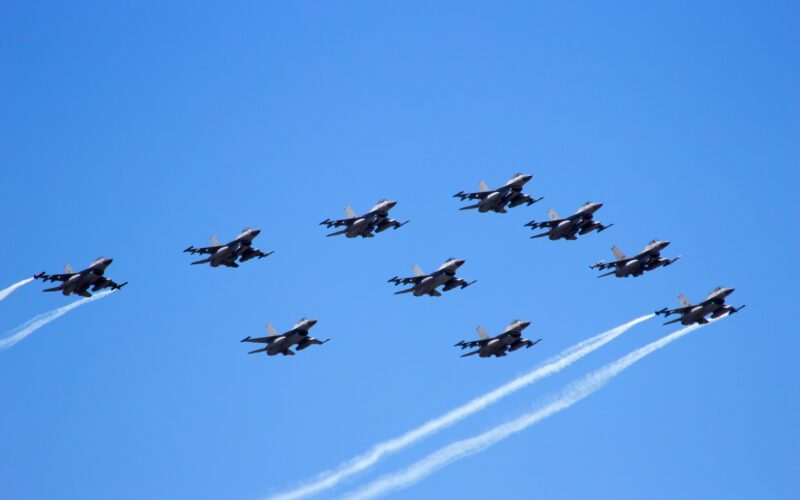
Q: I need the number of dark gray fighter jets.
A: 10